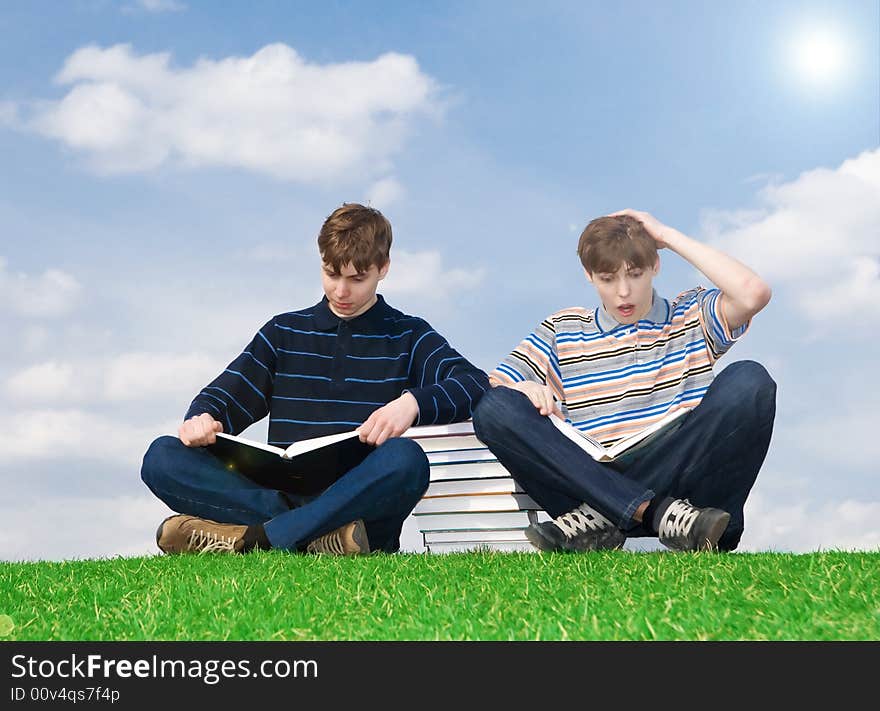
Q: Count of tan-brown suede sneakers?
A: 2